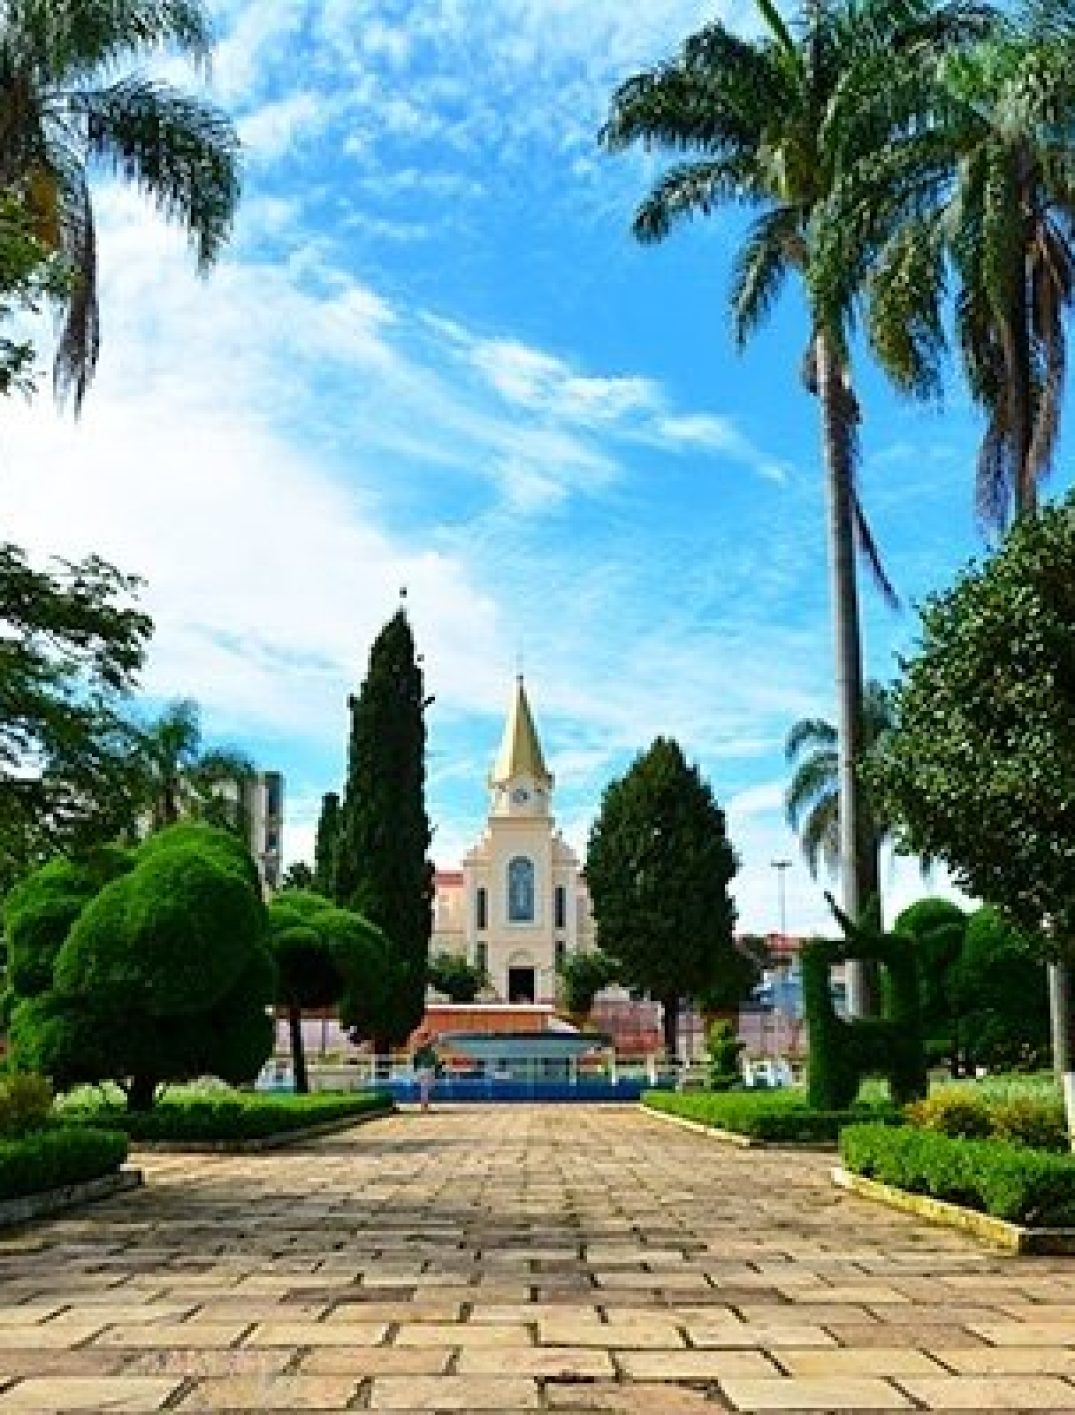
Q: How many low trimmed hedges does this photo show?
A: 4